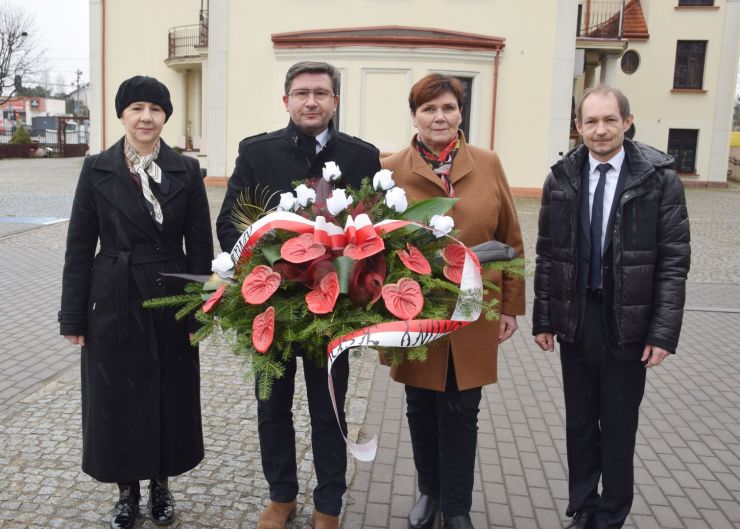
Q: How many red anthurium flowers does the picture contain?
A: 9